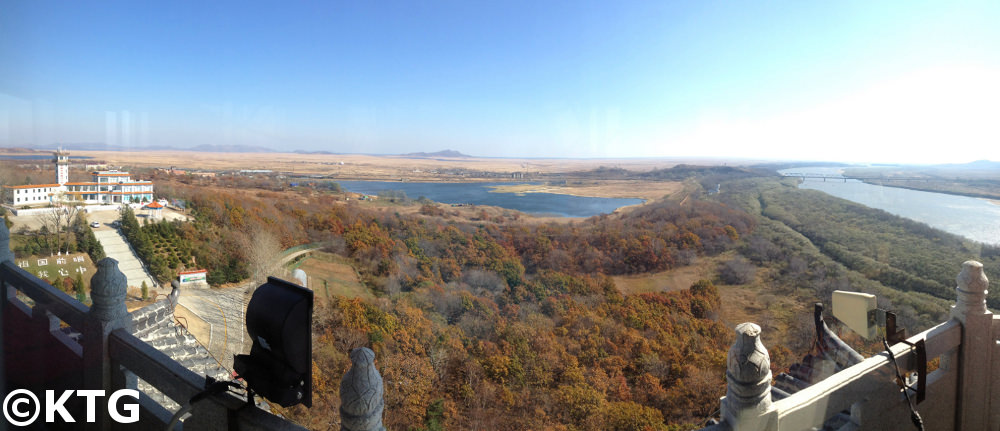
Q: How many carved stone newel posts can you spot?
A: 5